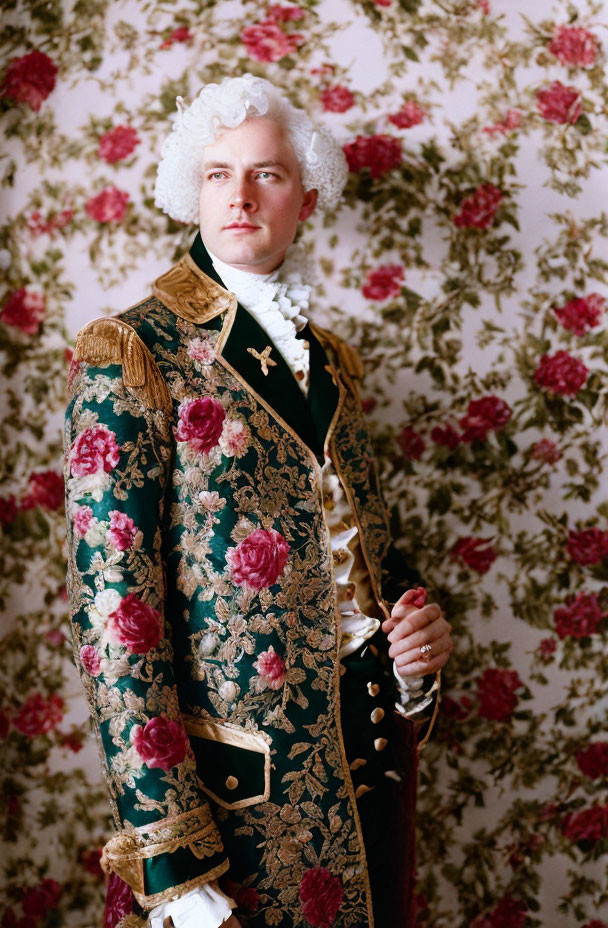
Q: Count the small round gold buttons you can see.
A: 4